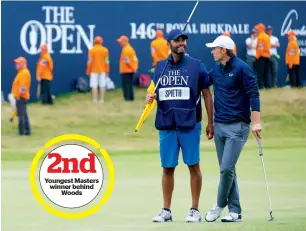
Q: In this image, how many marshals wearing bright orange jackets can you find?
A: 8